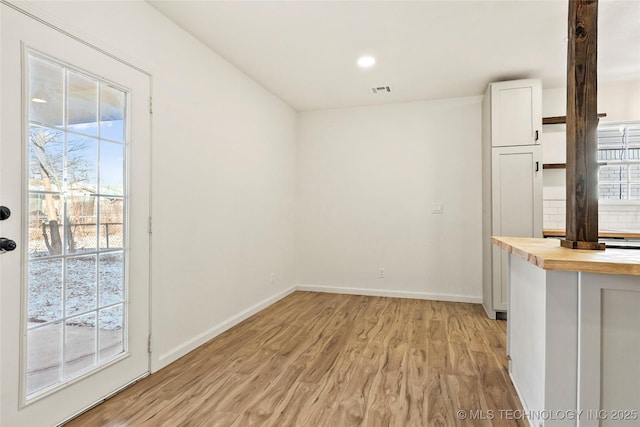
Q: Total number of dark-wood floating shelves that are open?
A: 2